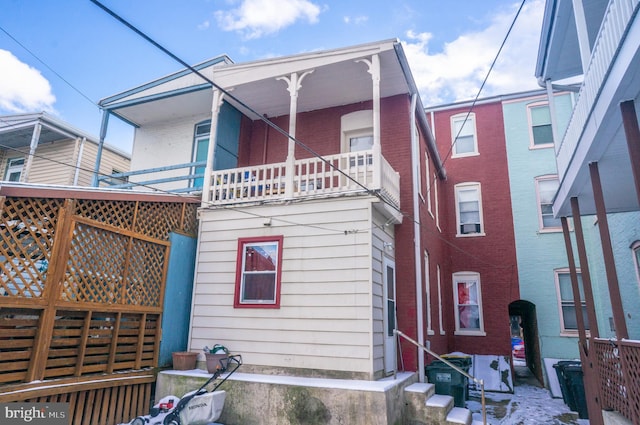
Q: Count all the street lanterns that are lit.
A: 0